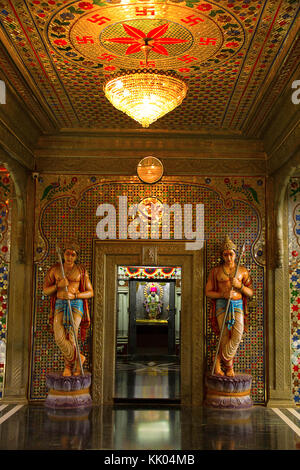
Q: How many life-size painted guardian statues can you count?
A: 2